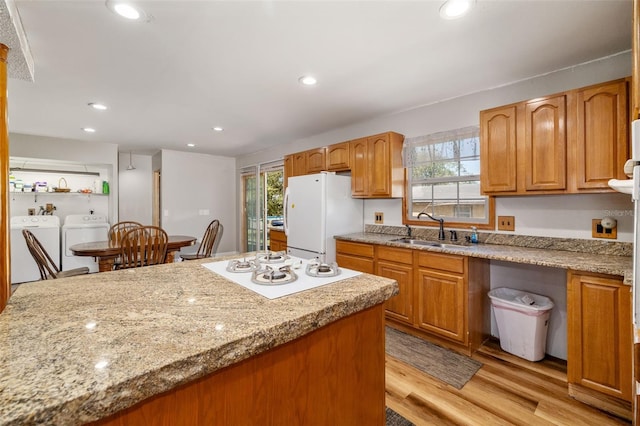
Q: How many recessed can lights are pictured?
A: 7